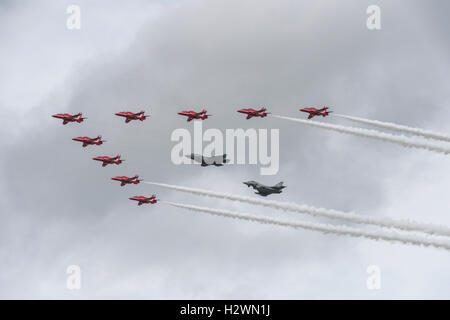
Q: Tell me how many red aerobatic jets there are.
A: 9